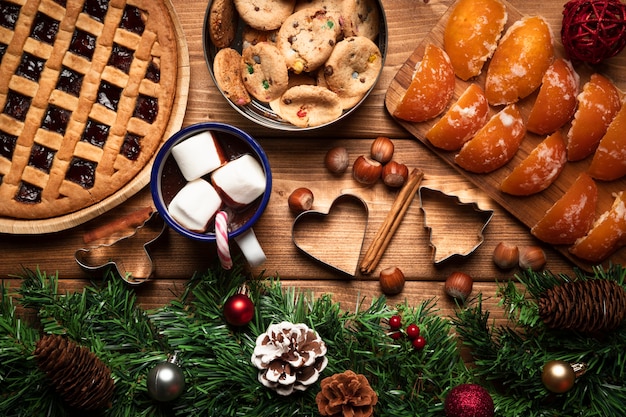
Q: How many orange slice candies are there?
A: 11